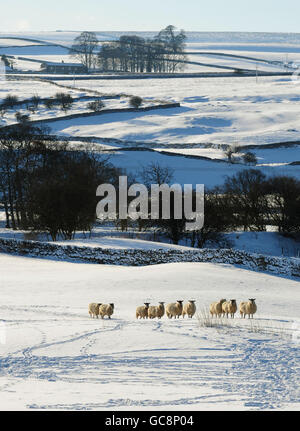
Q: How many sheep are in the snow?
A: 9